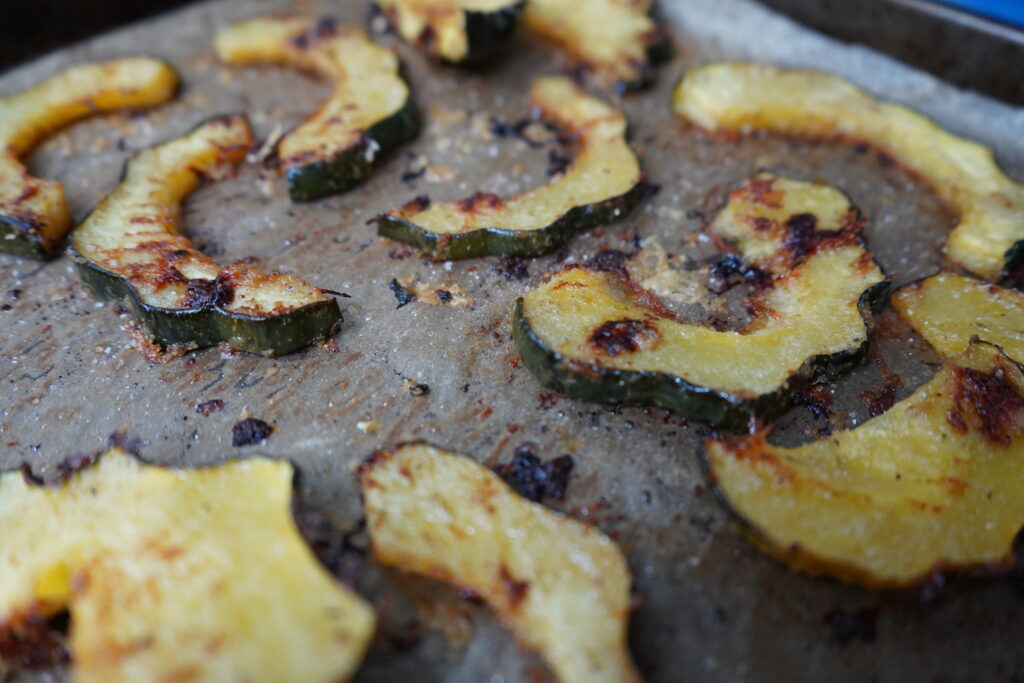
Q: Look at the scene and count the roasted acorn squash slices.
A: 12